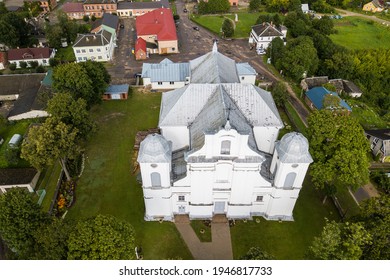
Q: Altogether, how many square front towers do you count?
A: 2